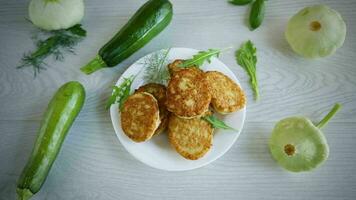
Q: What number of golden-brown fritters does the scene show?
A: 6